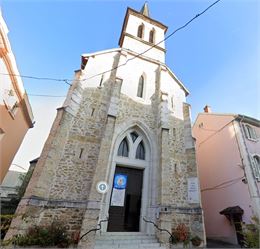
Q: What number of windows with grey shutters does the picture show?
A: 2